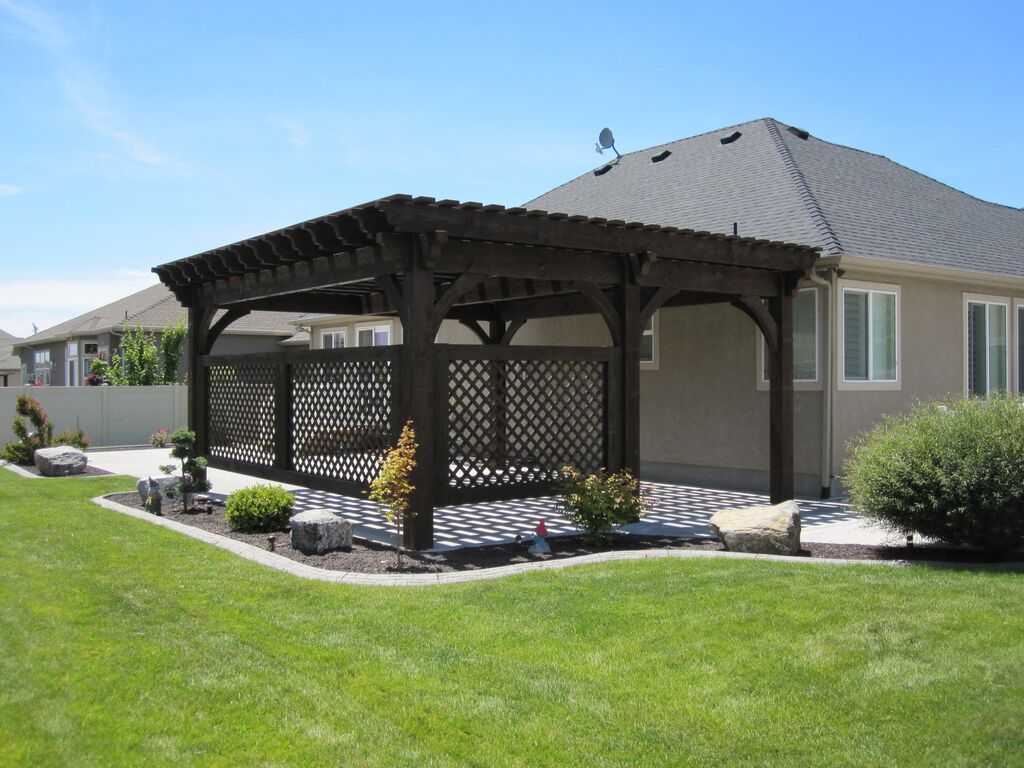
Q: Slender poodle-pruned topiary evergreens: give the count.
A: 1